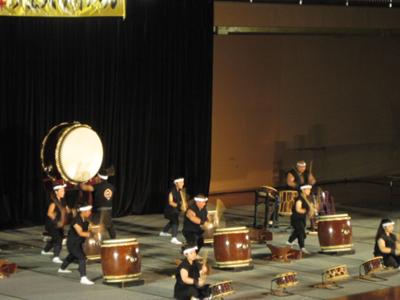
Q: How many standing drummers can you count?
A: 7